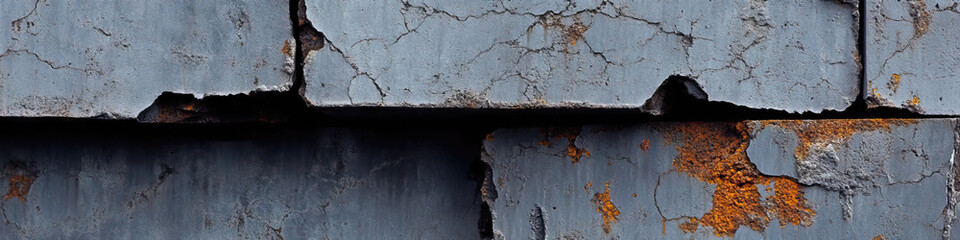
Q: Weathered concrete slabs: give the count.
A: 5